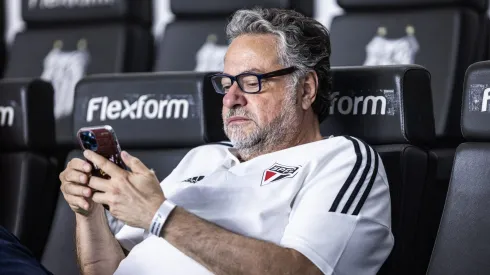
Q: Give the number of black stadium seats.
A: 7